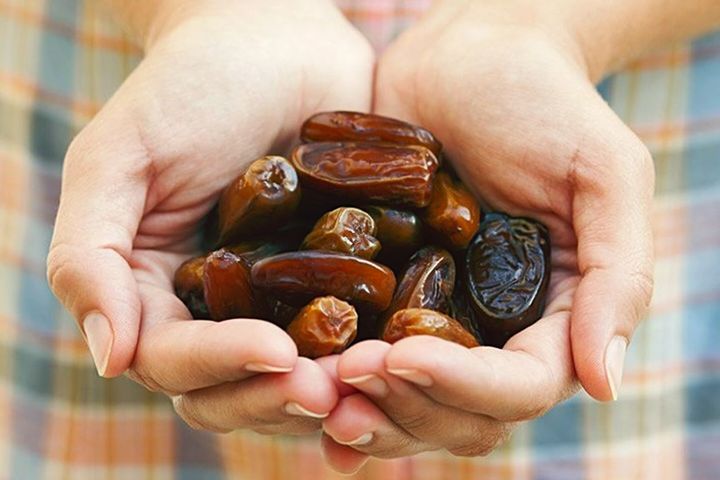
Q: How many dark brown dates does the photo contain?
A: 1